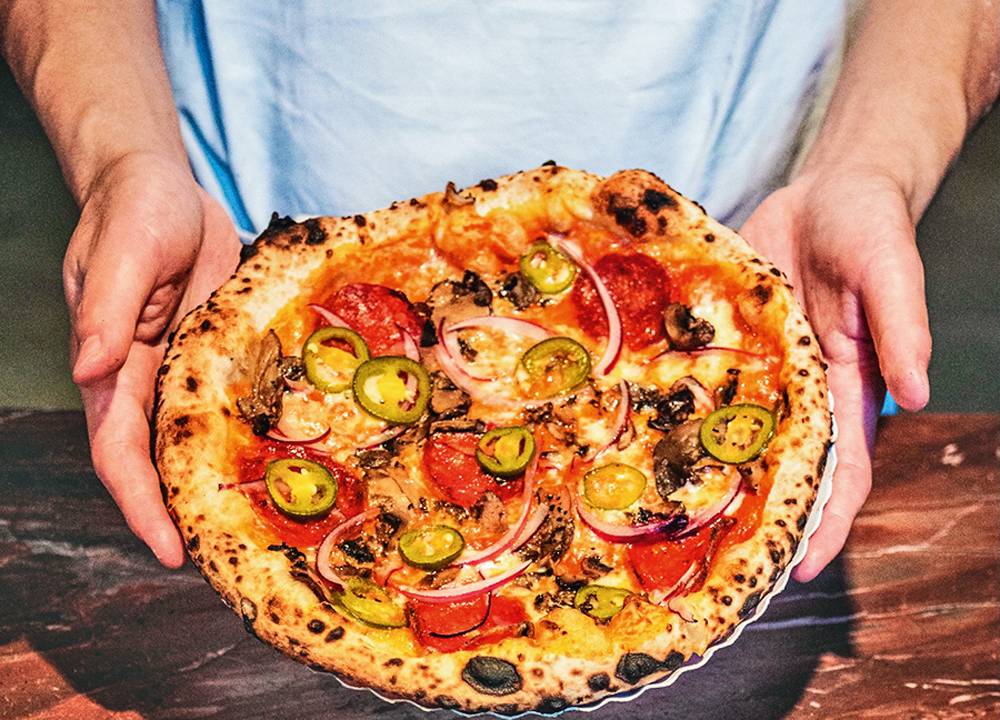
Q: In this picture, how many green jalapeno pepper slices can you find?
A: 11